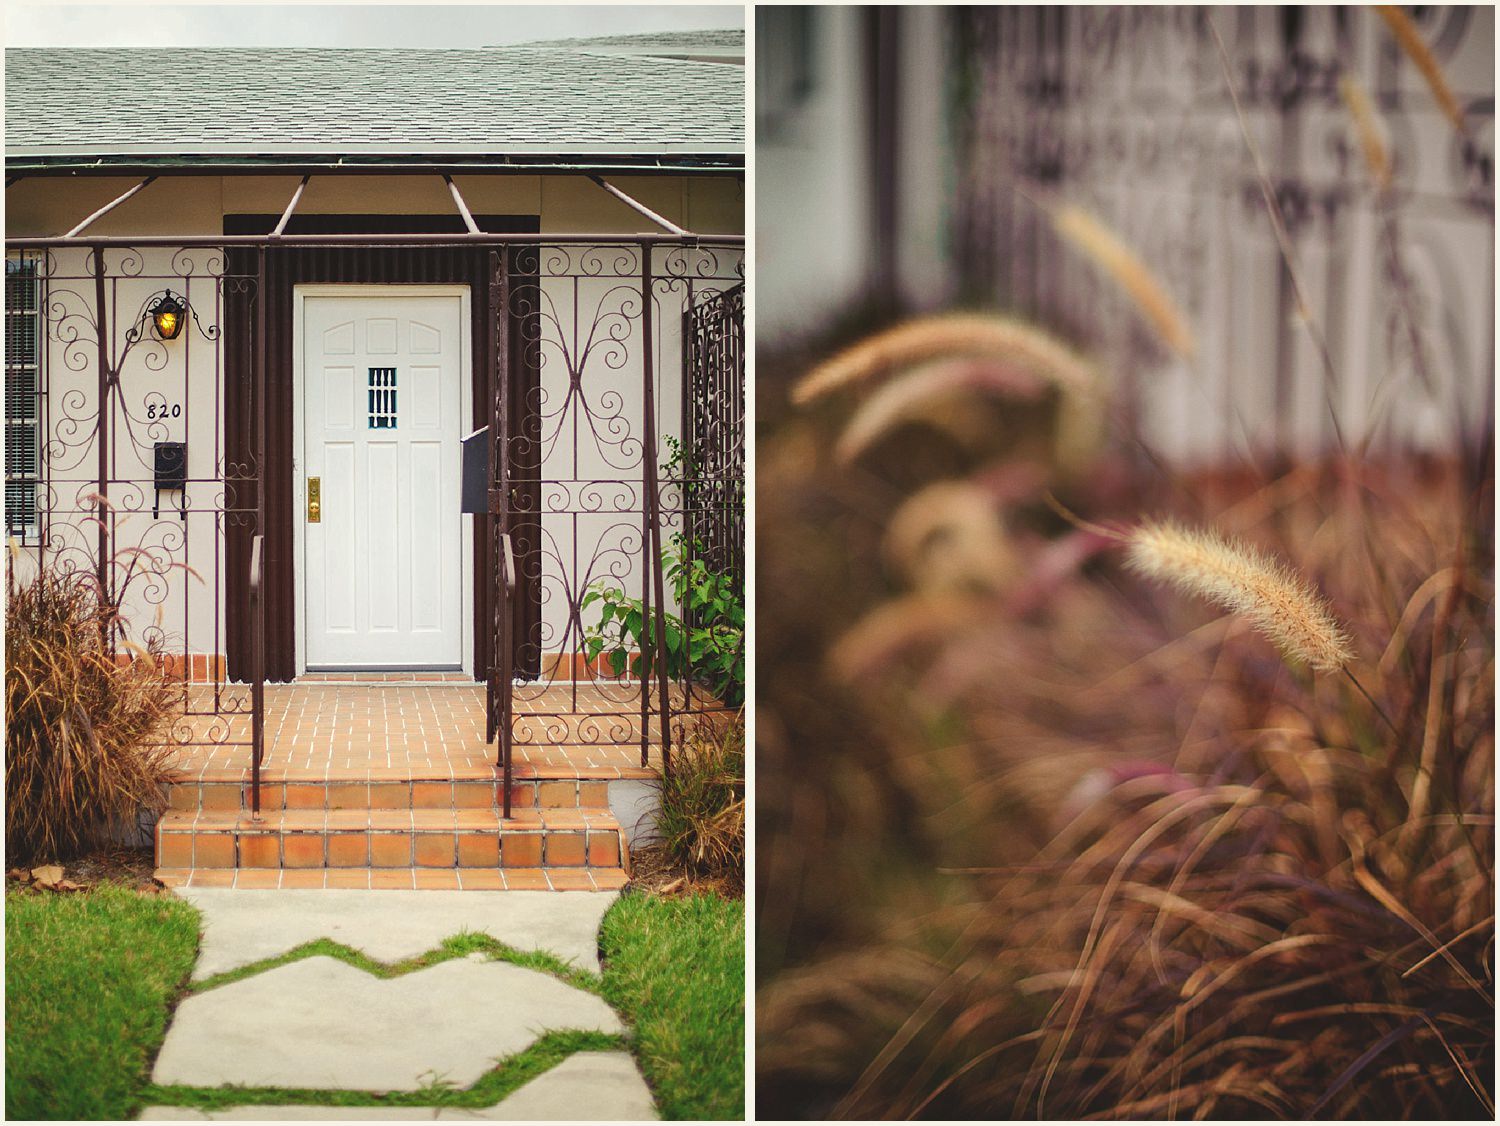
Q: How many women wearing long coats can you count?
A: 0